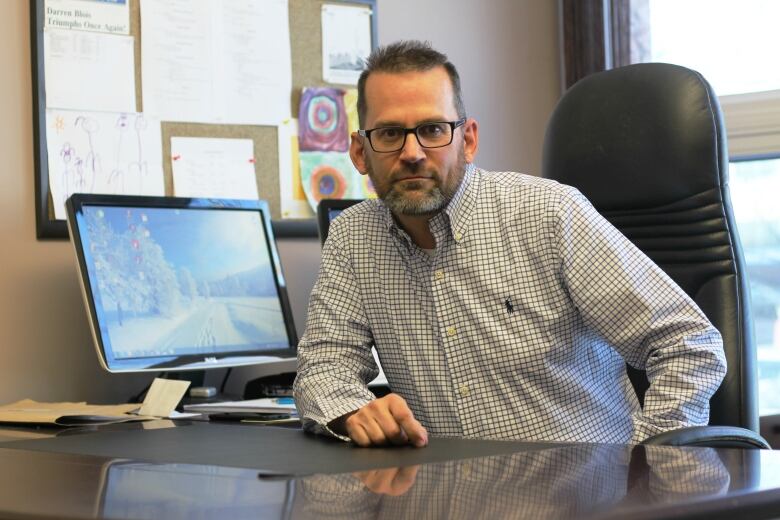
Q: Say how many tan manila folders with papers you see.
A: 1